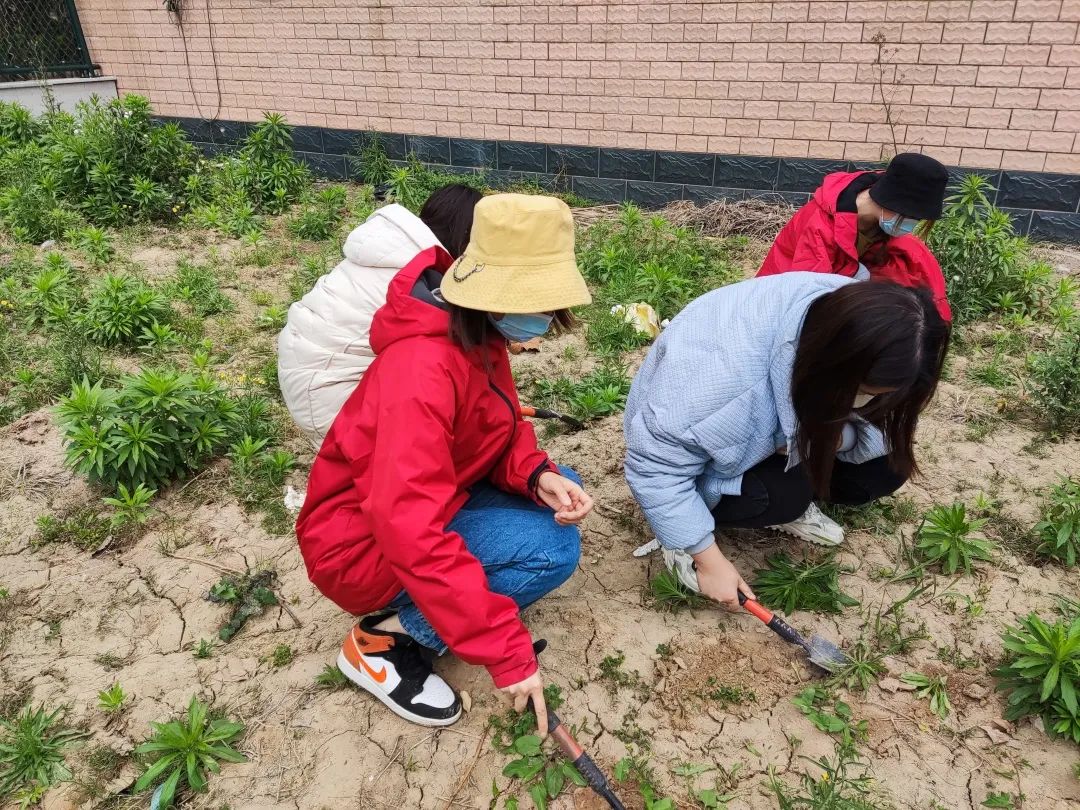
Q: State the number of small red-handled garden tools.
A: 3